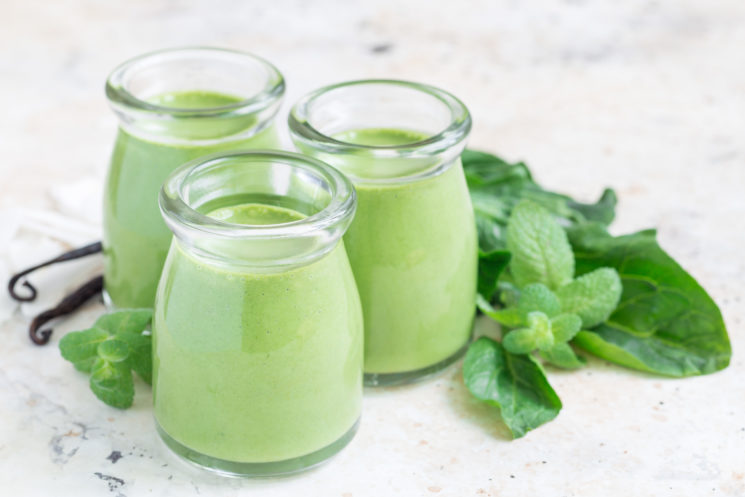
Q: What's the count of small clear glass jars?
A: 3